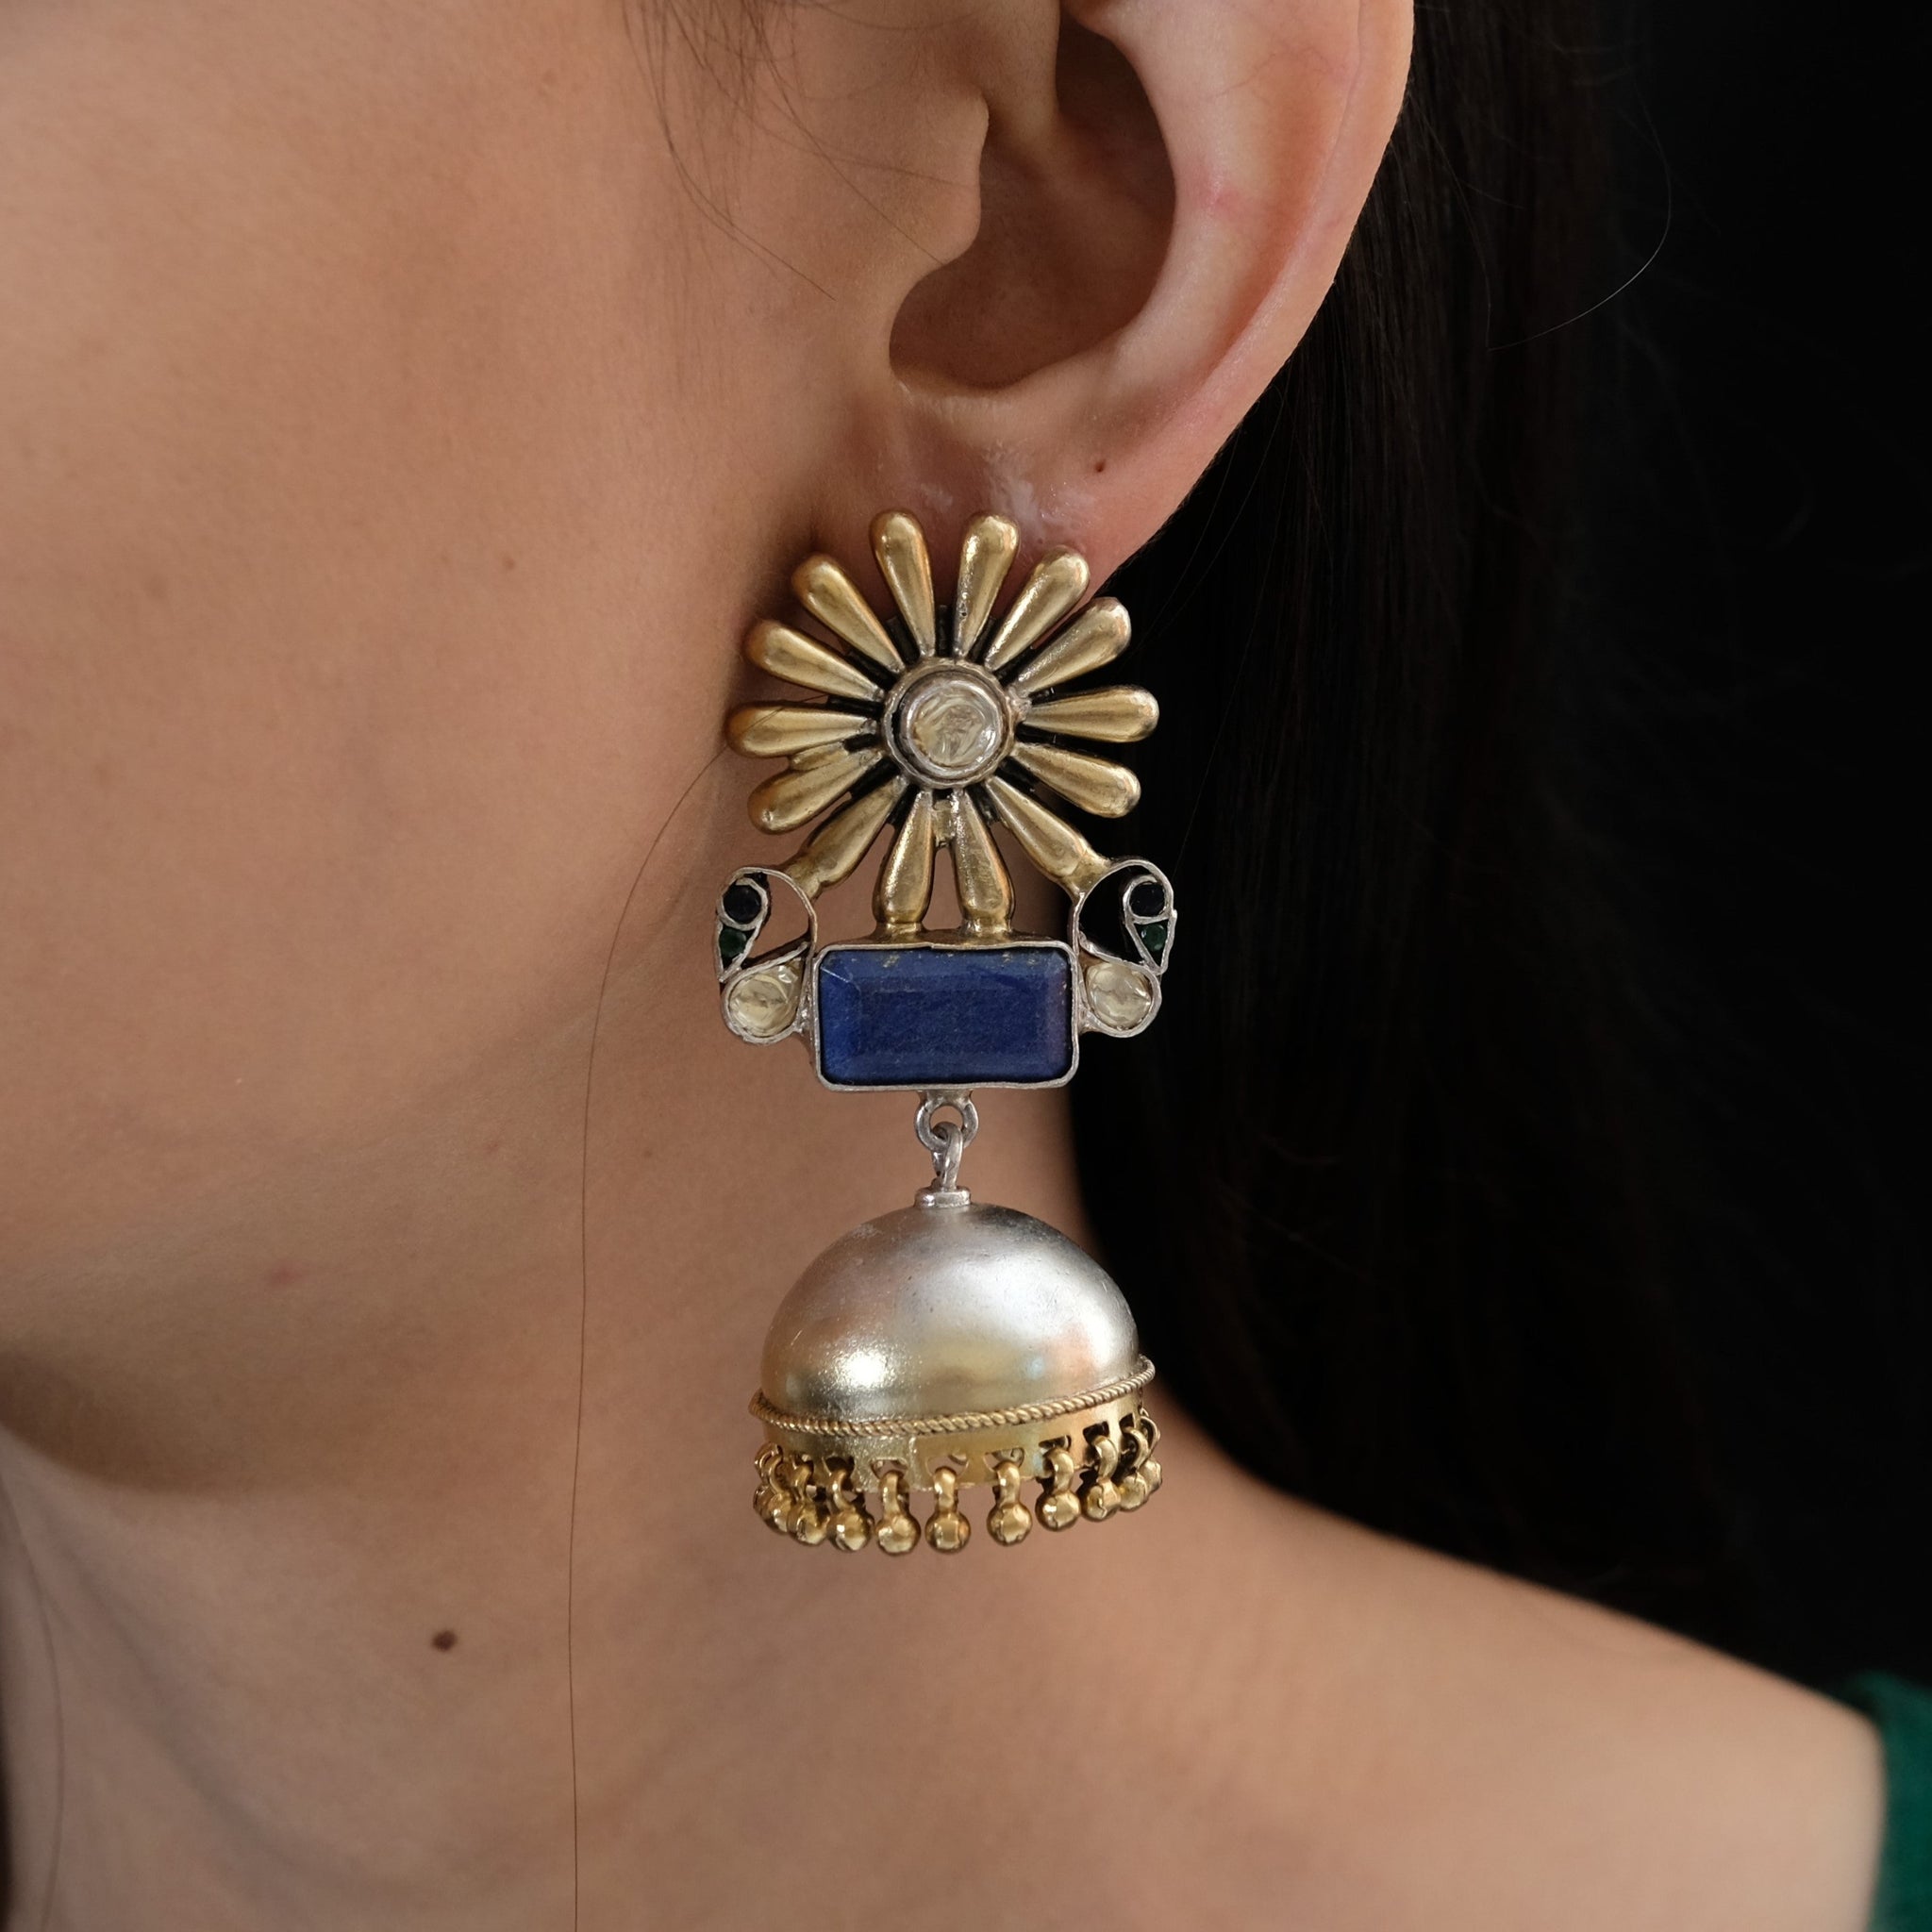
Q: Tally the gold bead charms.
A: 11